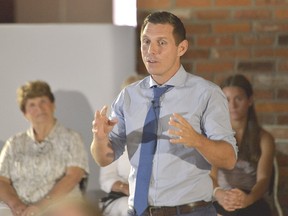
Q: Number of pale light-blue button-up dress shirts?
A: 1